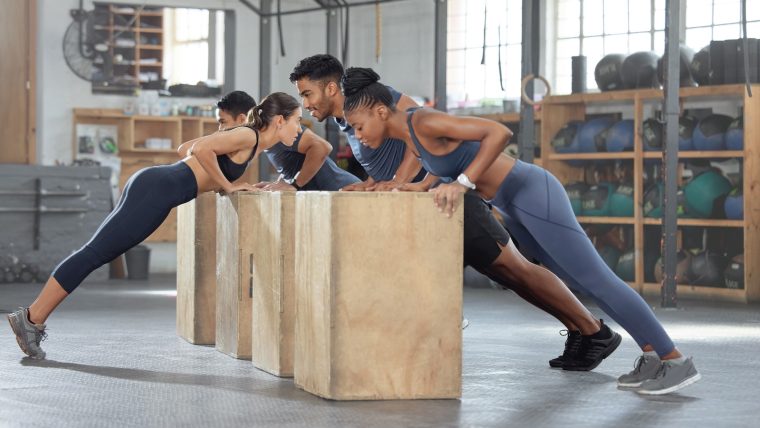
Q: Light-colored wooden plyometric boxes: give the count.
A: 4